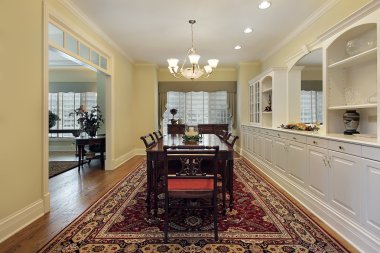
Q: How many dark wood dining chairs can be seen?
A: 5